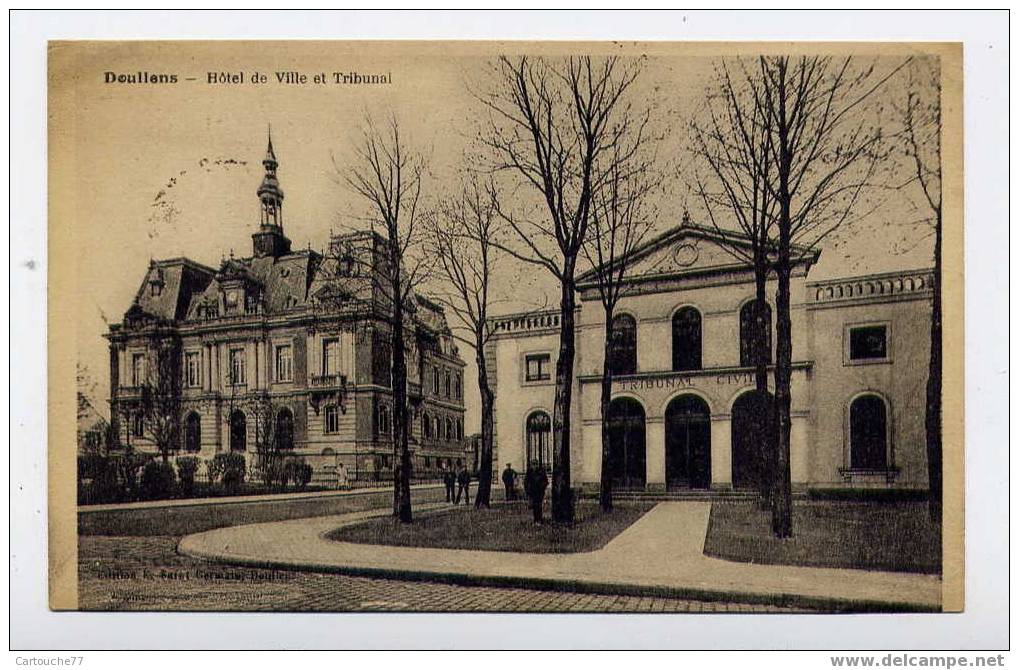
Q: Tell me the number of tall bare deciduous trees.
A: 7